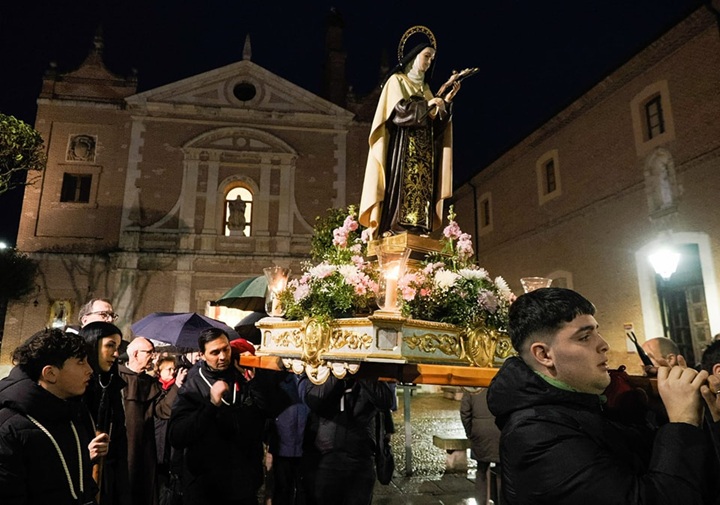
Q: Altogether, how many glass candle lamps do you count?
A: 3